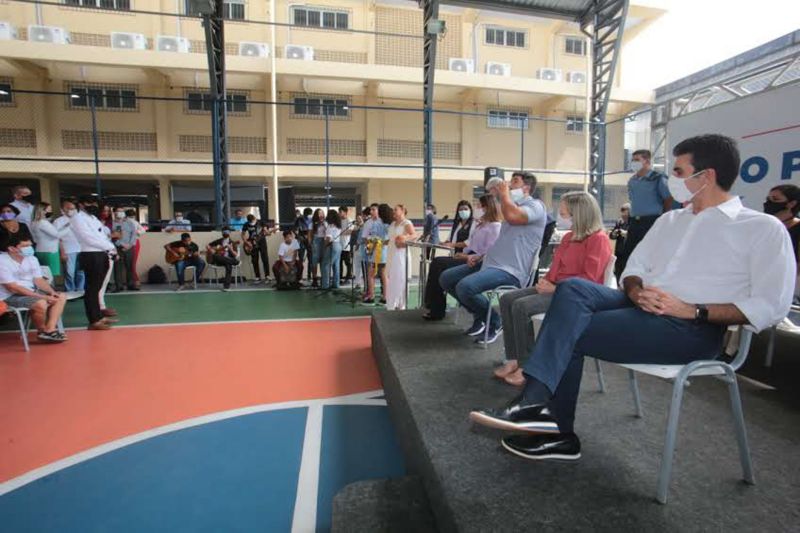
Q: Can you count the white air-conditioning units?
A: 10